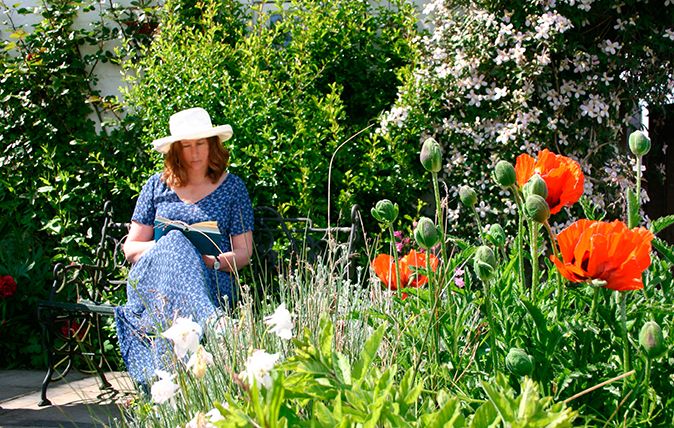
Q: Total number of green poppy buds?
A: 12